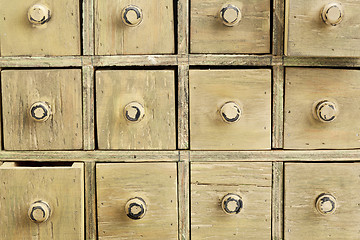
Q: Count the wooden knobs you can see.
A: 12